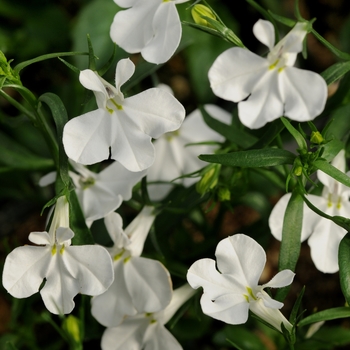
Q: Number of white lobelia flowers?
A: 10